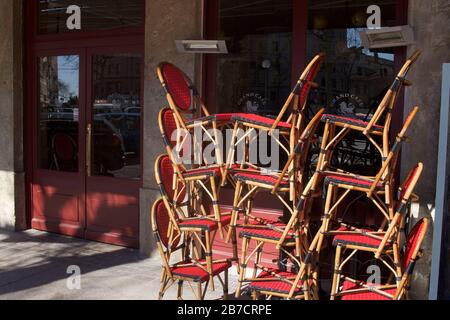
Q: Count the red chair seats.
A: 12